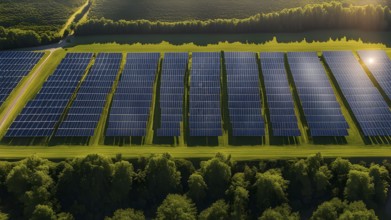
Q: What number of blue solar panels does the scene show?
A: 11